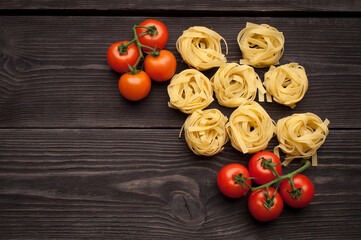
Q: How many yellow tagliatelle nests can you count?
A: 8